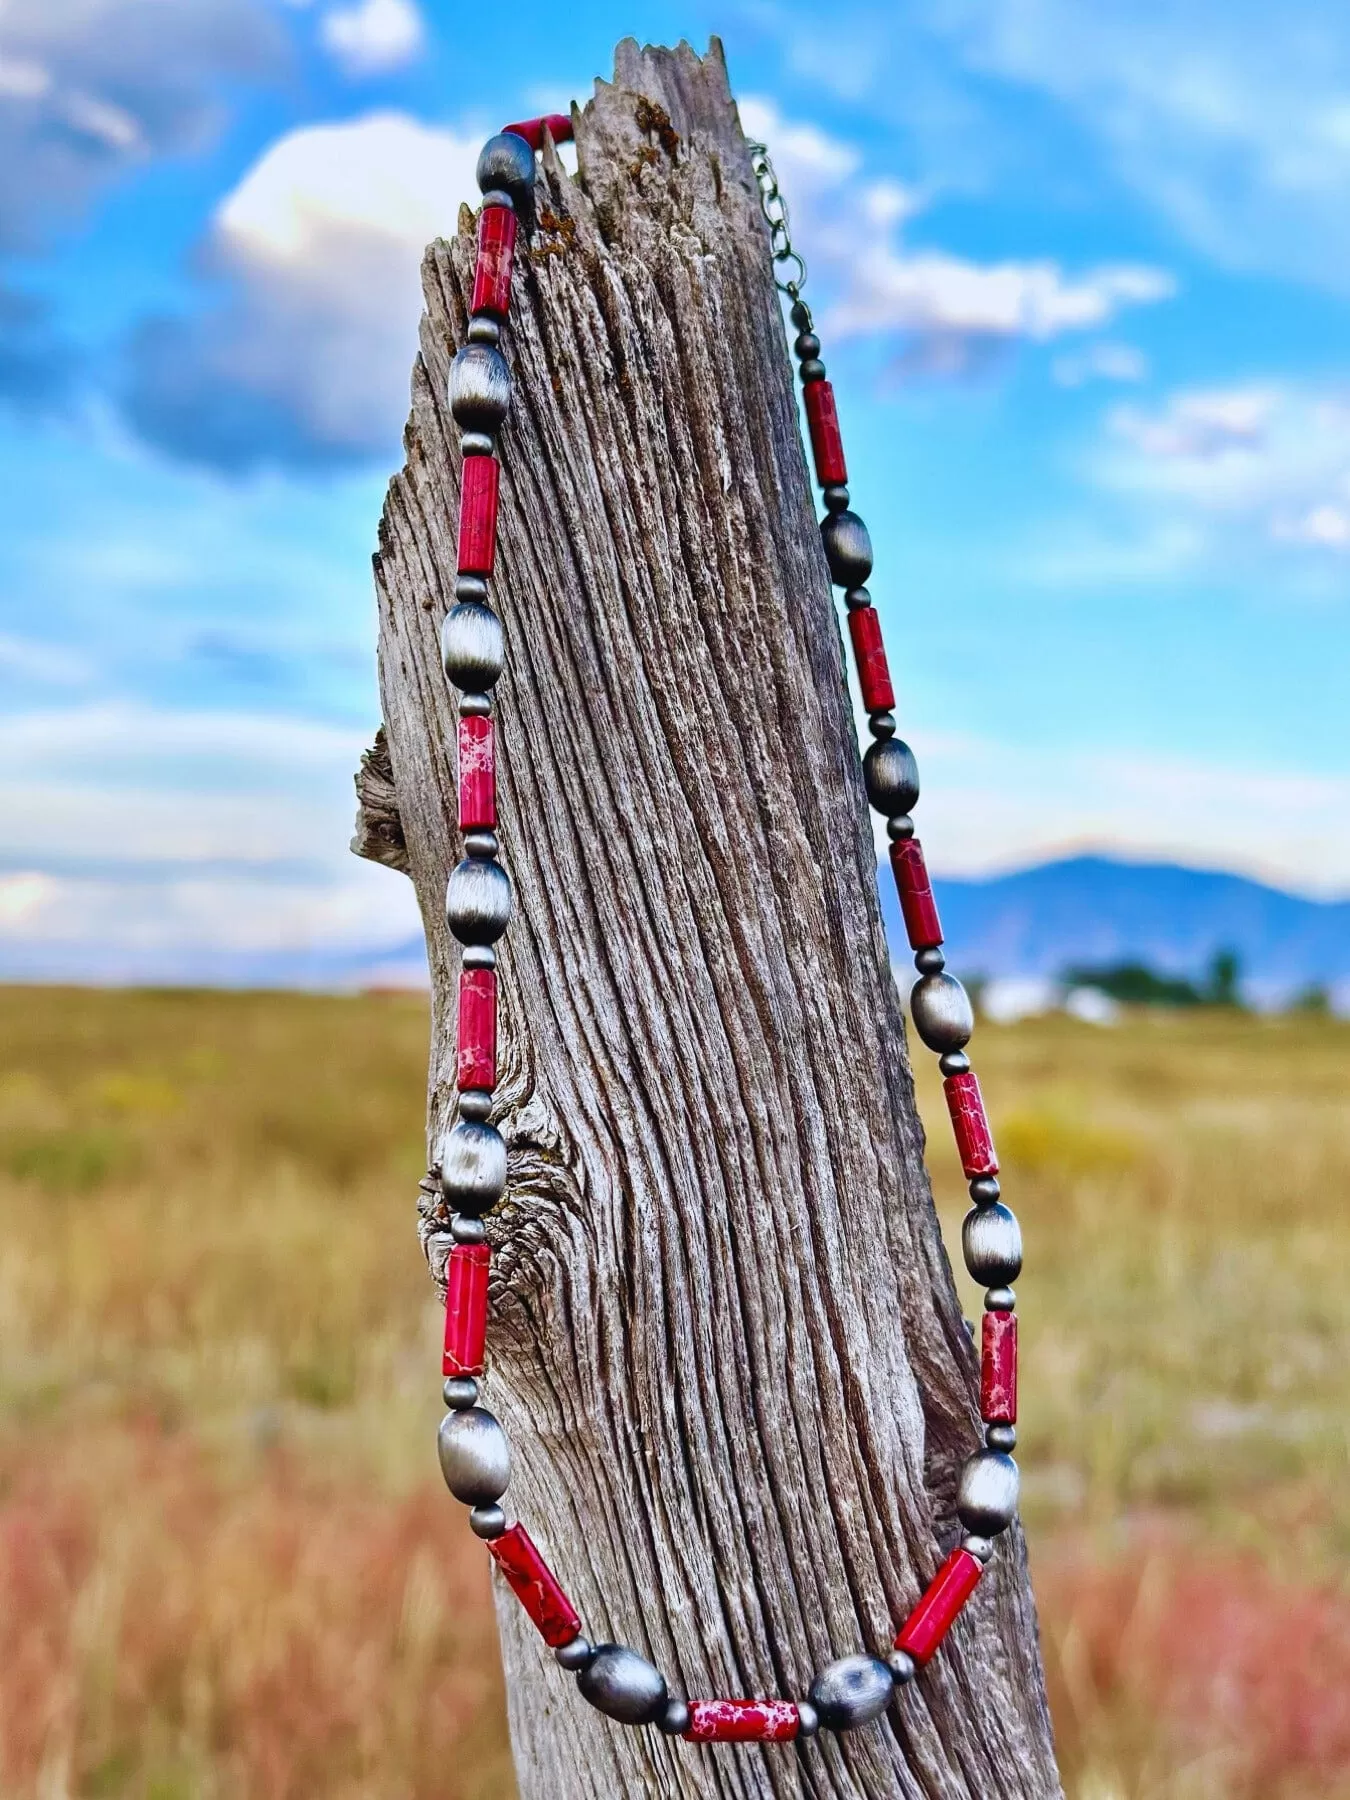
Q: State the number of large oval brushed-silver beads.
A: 13